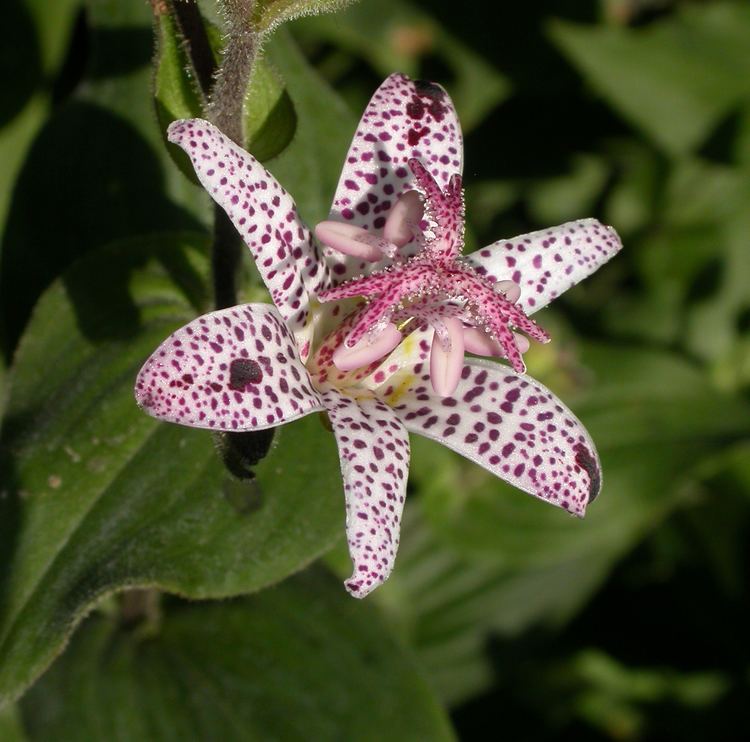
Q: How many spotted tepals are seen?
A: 6